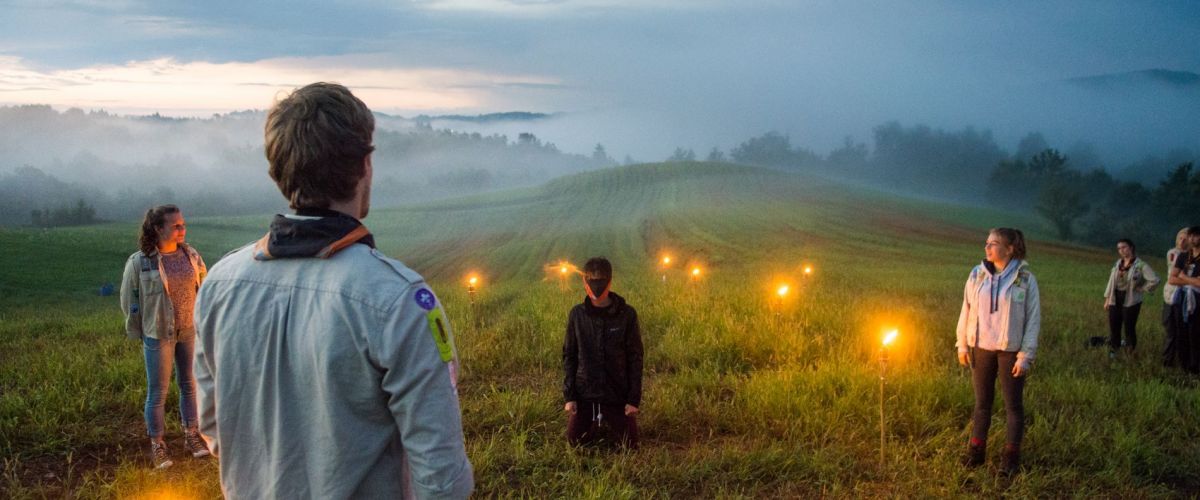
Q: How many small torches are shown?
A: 7